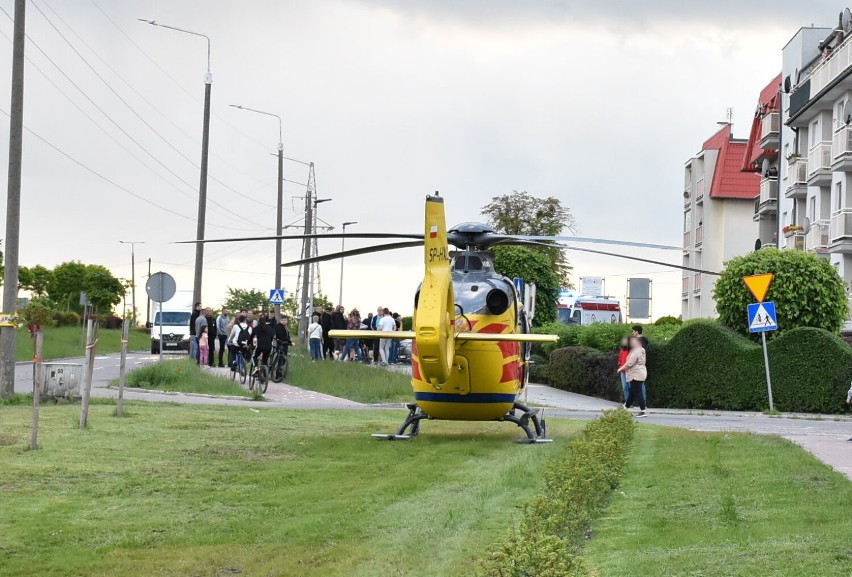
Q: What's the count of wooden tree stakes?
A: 3